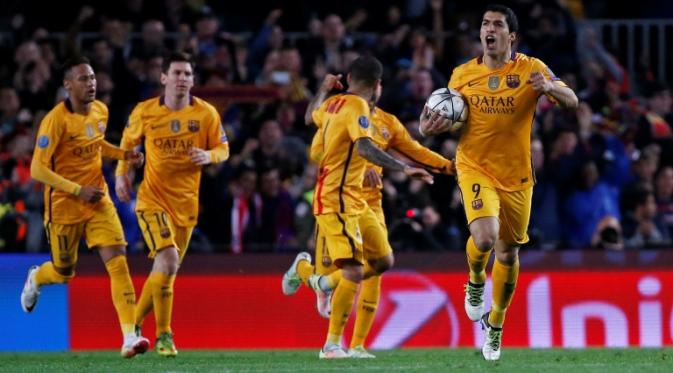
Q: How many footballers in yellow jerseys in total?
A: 5